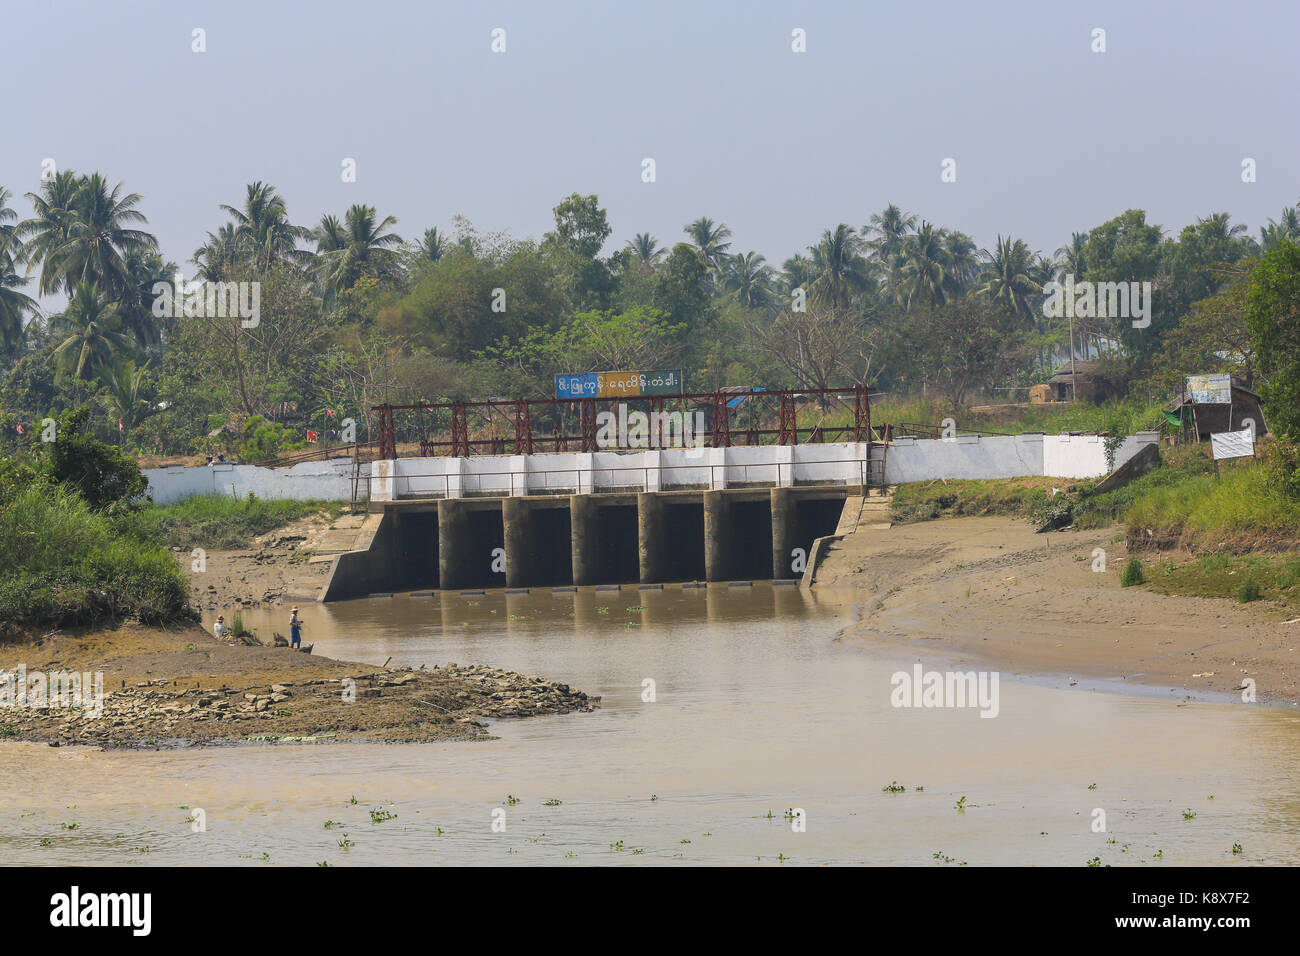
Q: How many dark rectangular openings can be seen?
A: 7